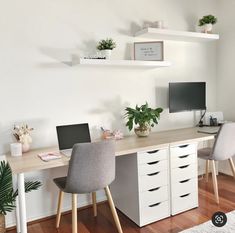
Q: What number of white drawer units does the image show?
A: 2